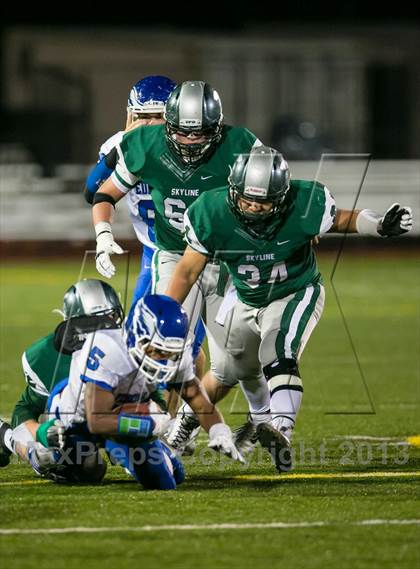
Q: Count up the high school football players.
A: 5